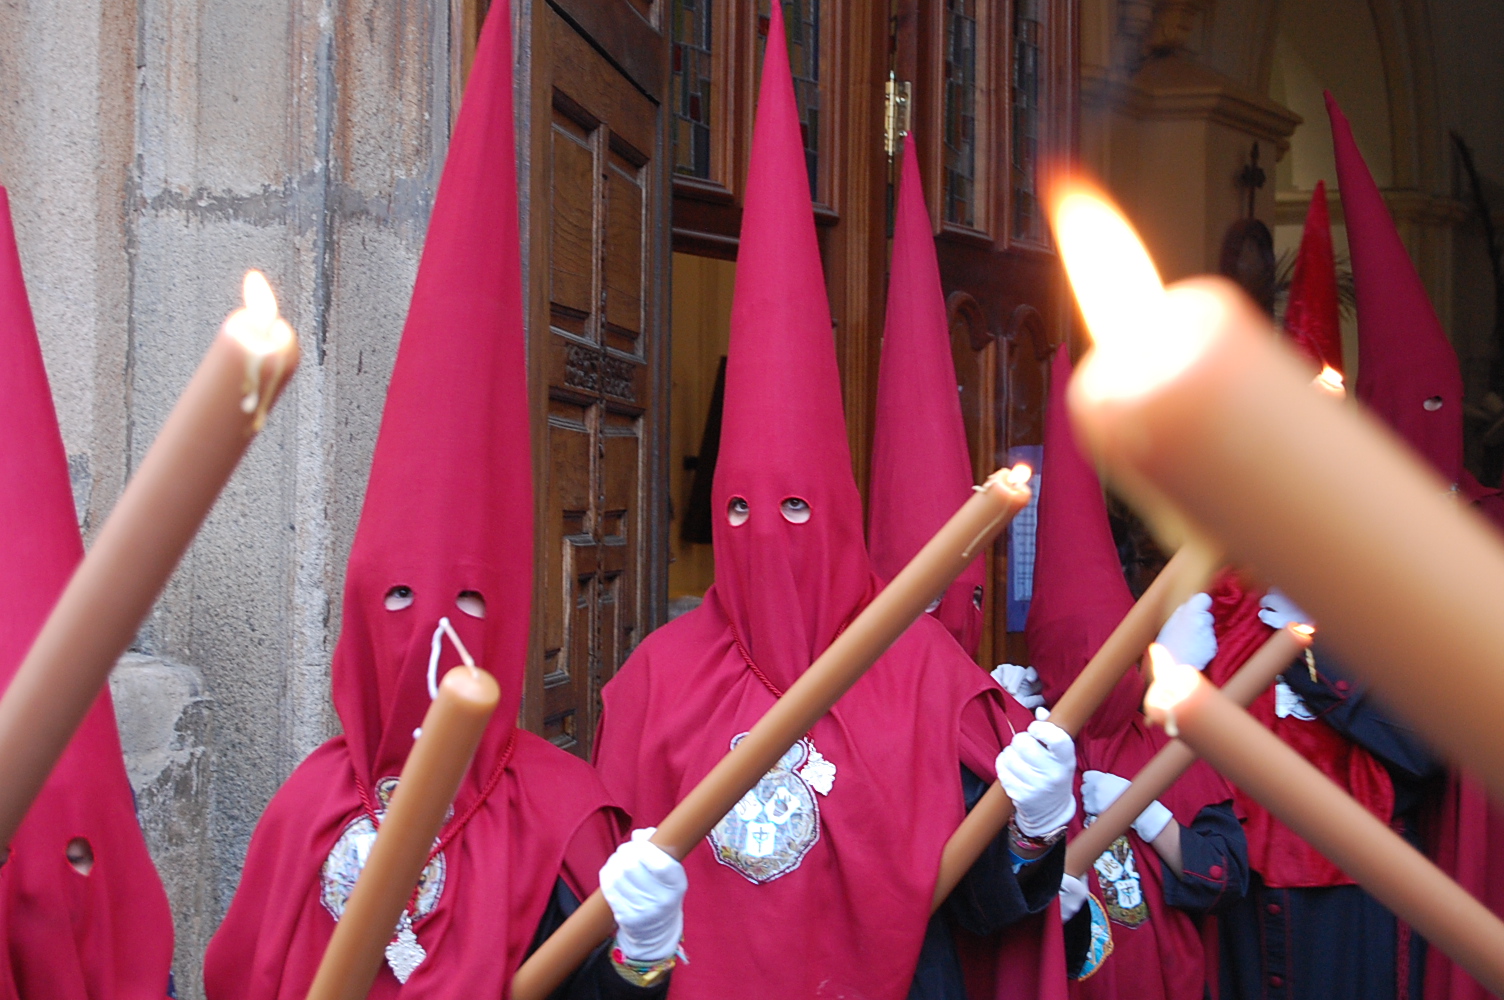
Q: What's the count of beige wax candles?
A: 8